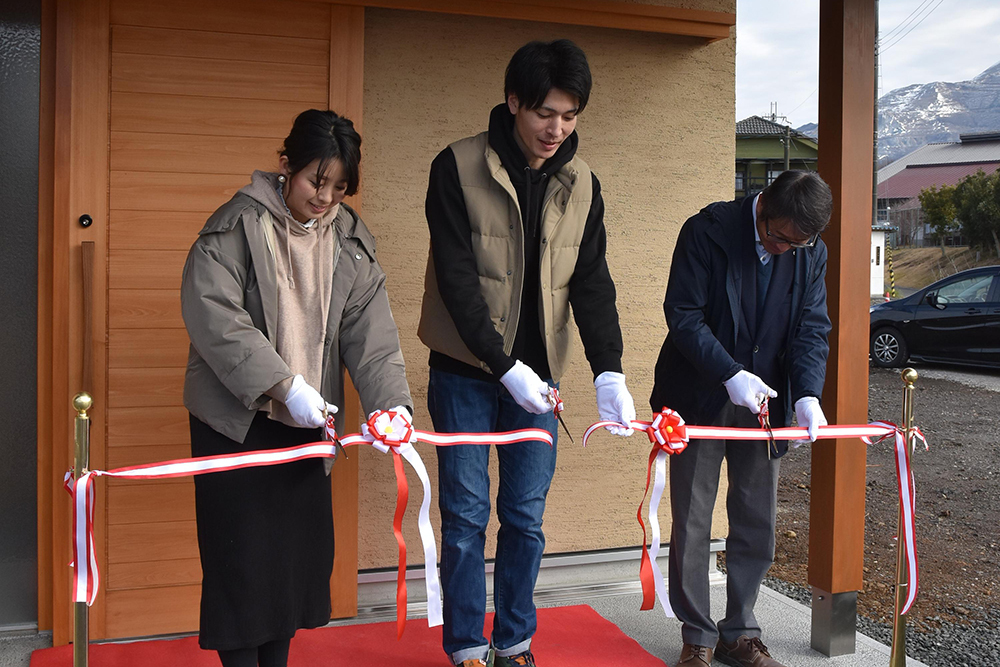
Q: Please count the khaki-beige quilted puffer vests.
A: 1